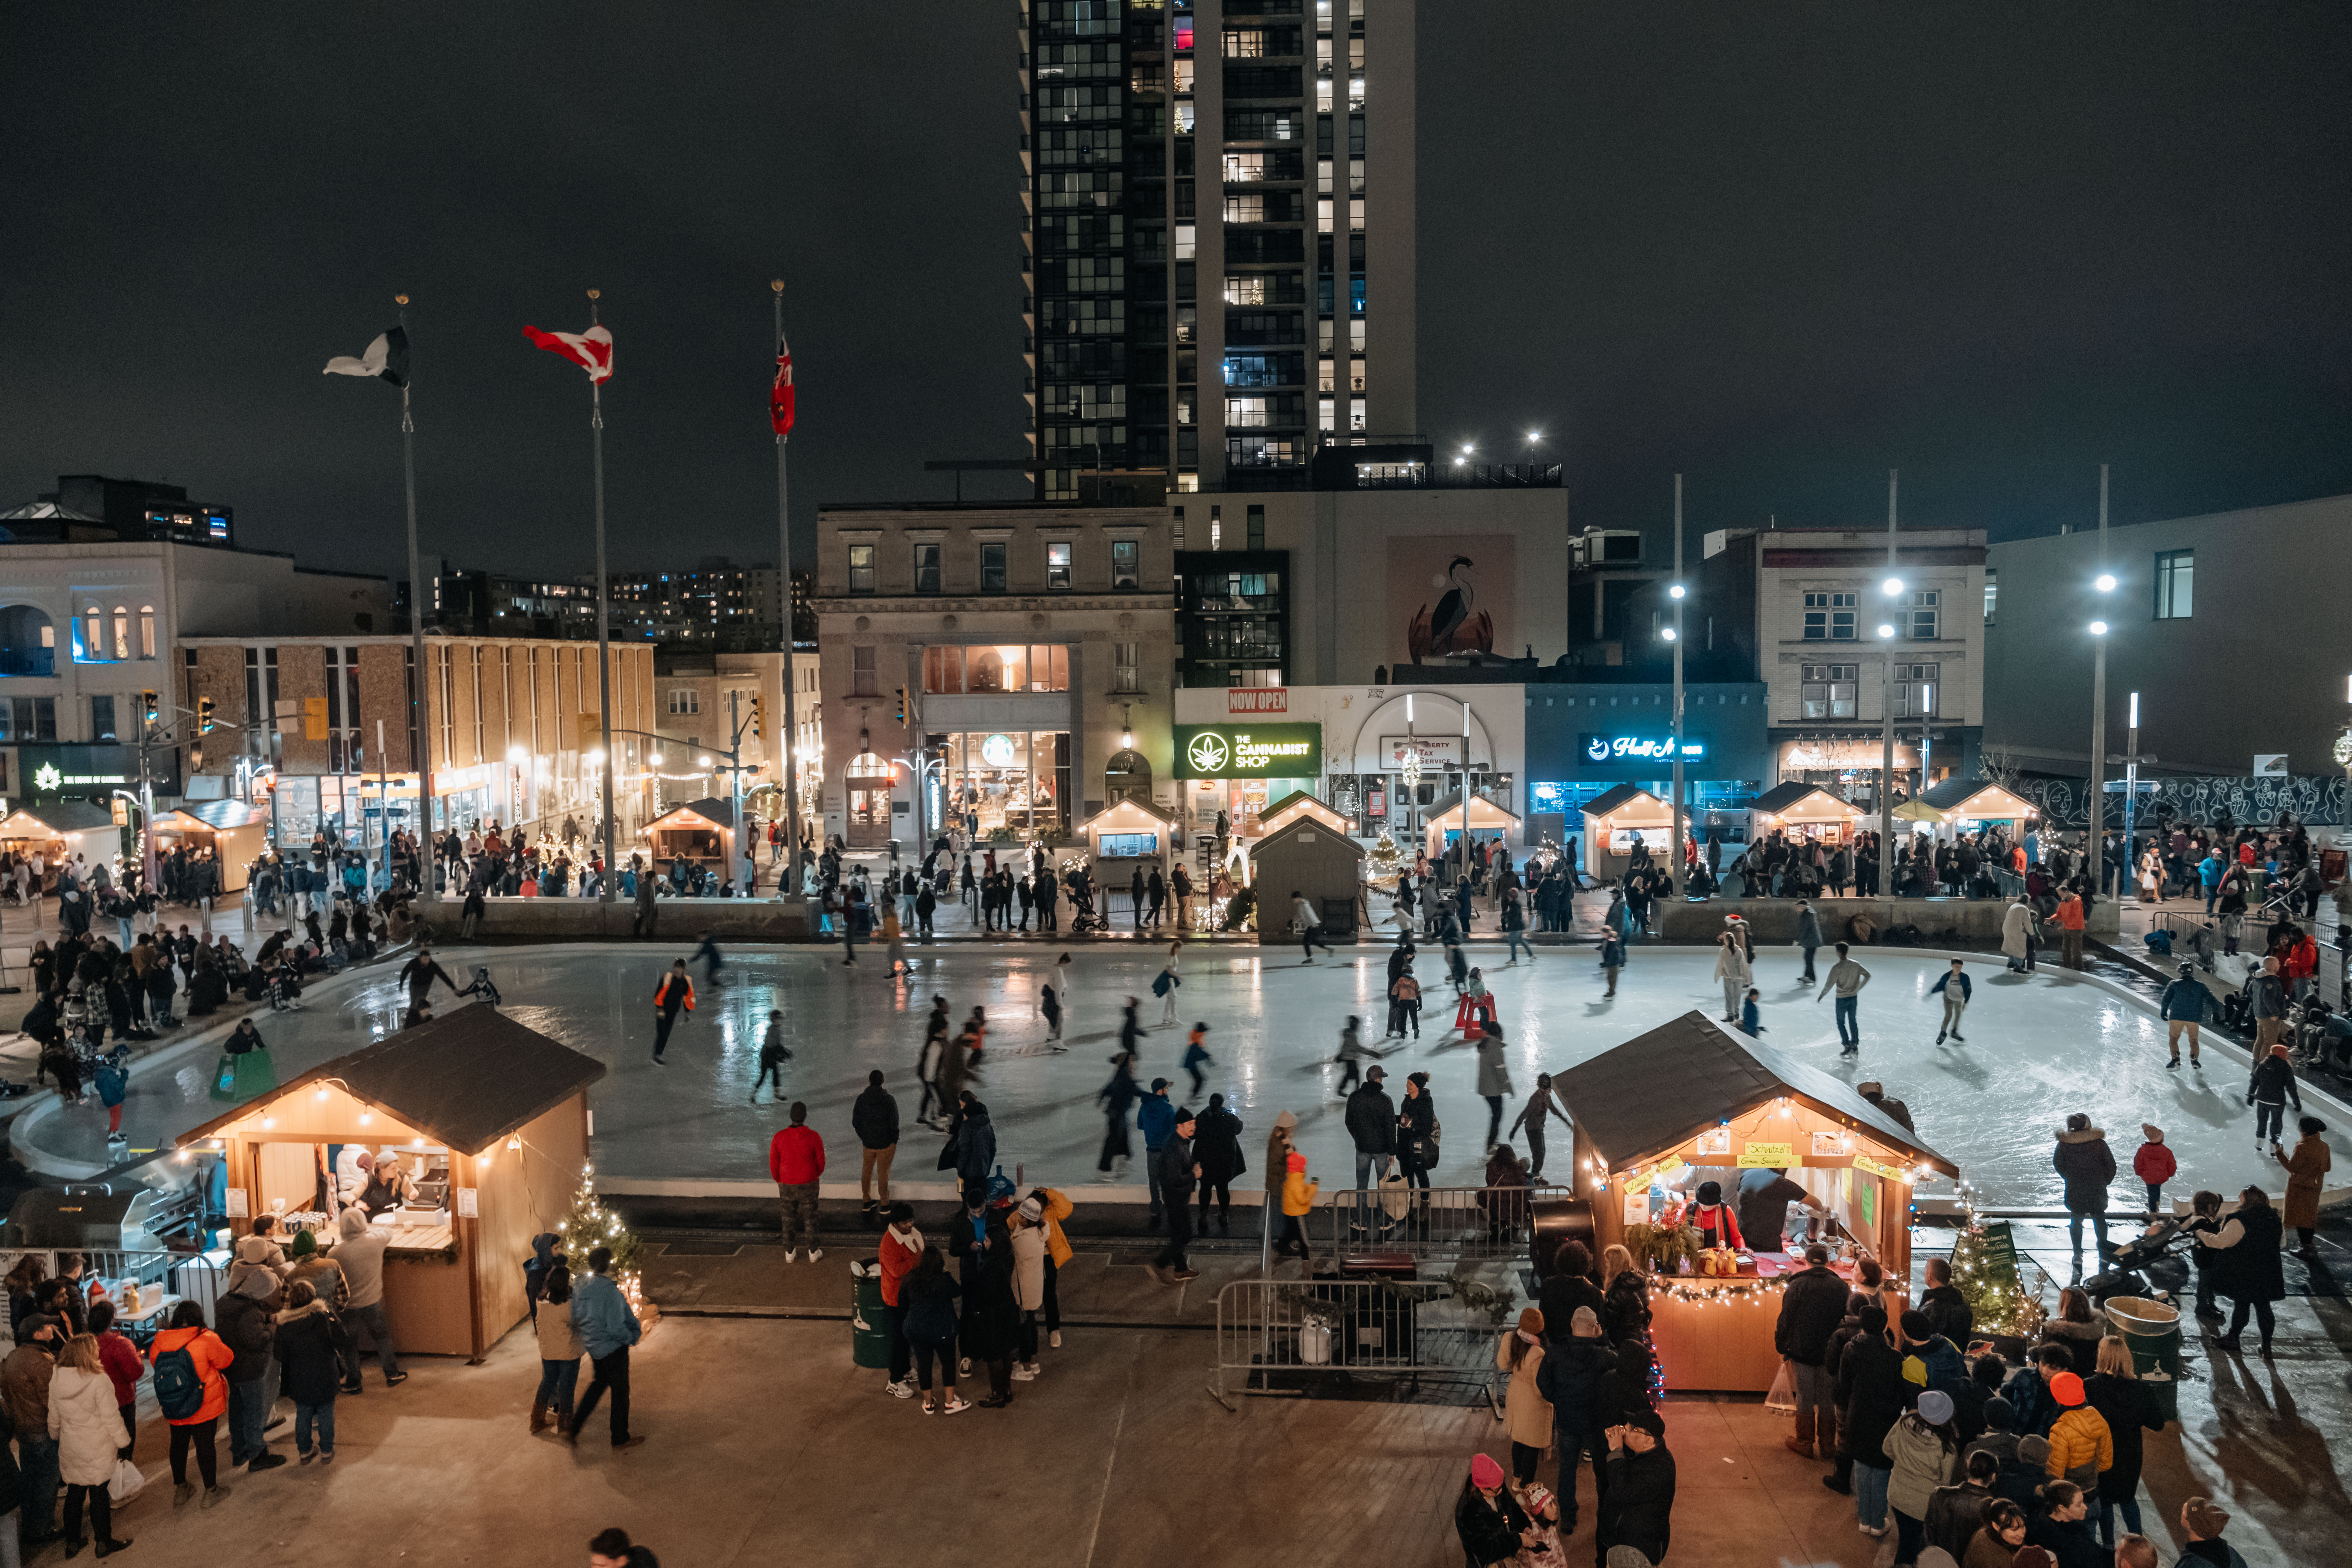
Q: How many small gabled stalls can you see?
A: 12